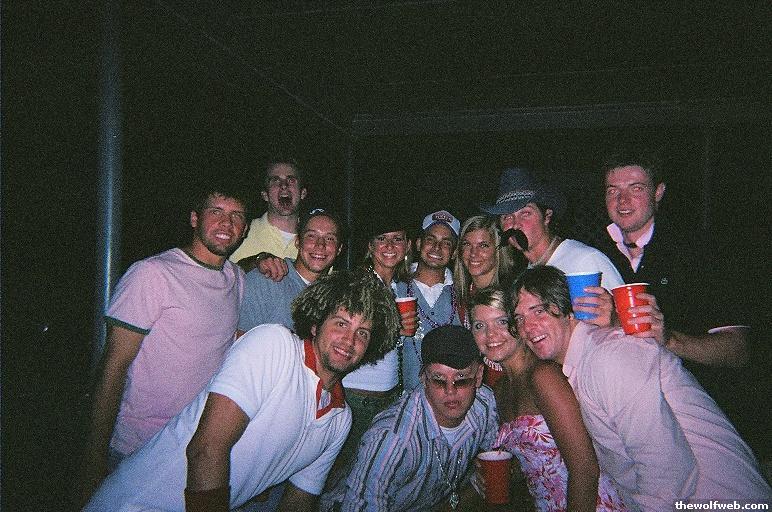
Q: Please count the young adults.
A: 12